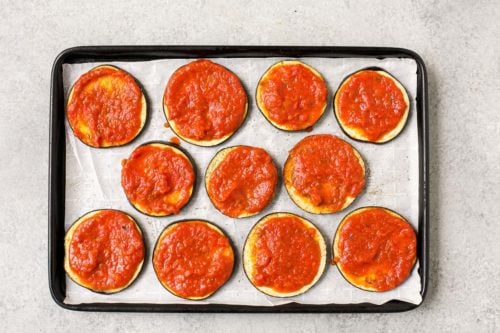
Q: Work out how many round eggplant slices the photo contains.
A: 11